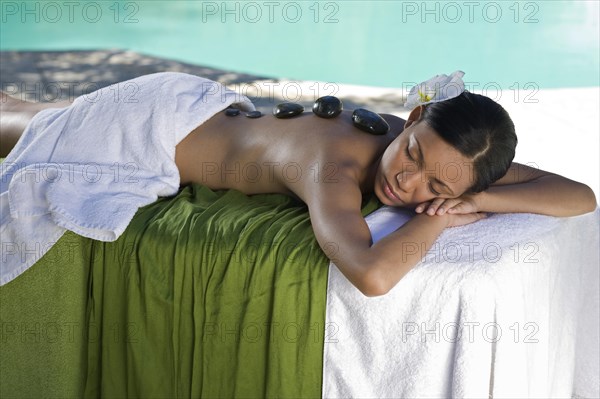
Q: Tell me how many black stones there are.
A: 5